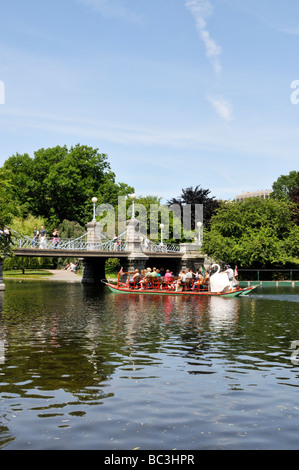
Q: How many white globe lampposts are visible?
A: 4